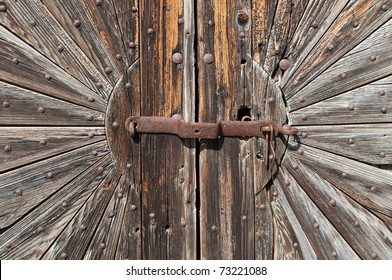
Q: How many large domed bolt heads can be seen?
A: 3